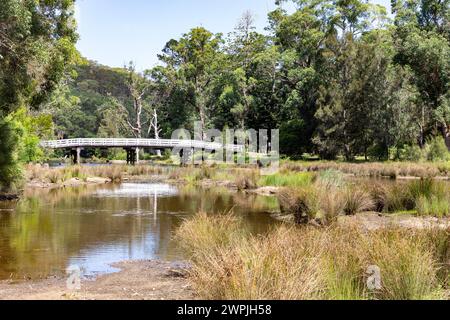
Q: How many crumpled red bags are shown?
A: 0